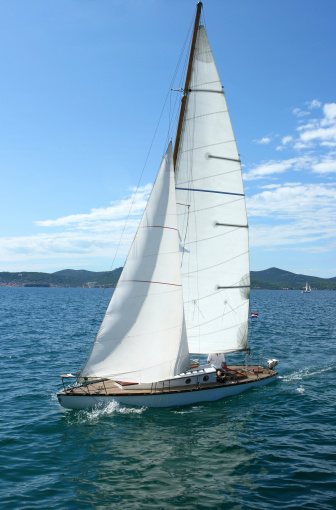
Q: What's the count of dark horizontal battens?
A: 4